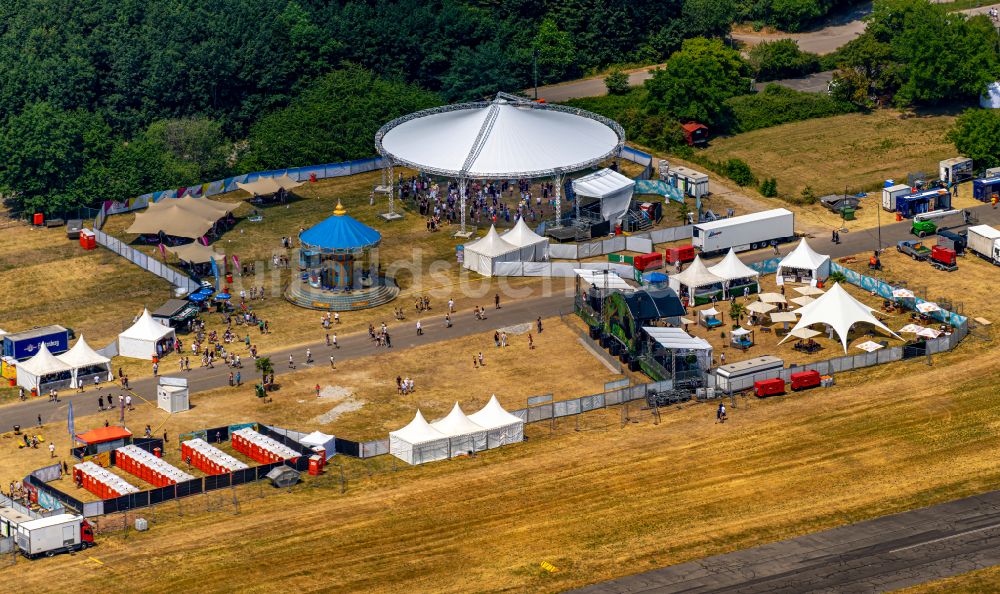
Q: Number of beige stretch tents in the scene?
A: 3